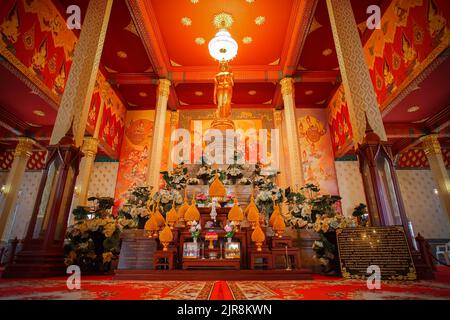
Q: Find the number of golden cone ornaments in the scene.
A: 13